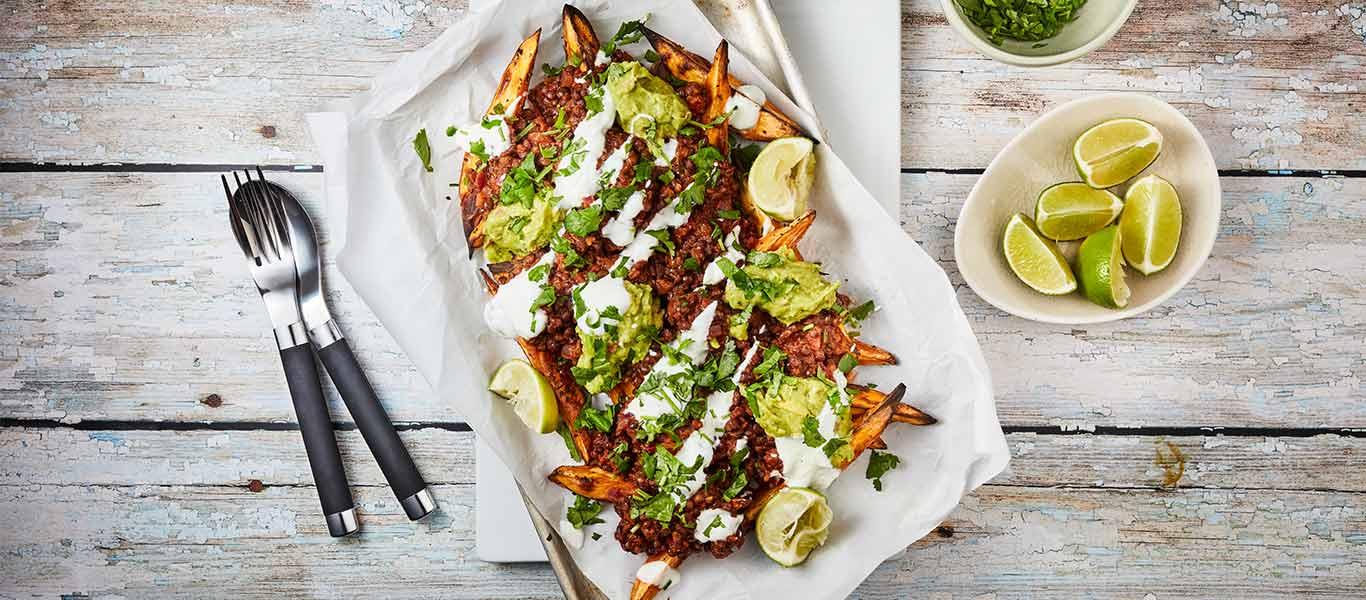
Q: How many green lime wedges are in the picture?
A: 8